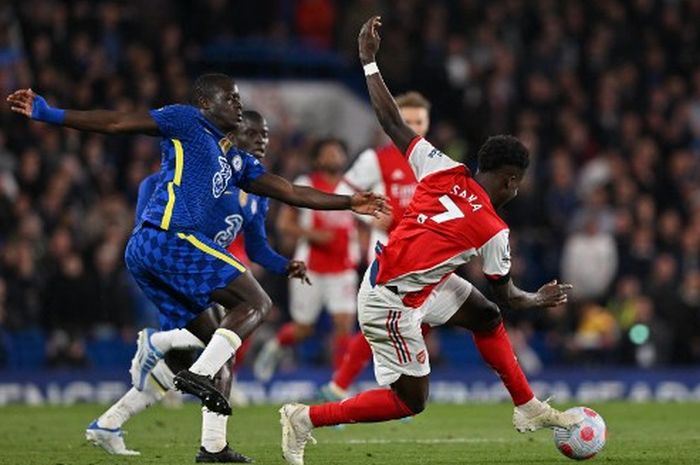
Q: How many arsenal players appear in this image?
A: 3